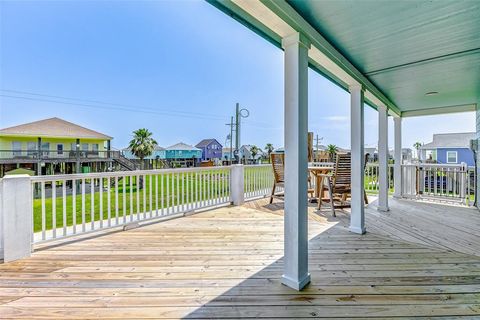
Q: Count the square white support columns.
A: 4